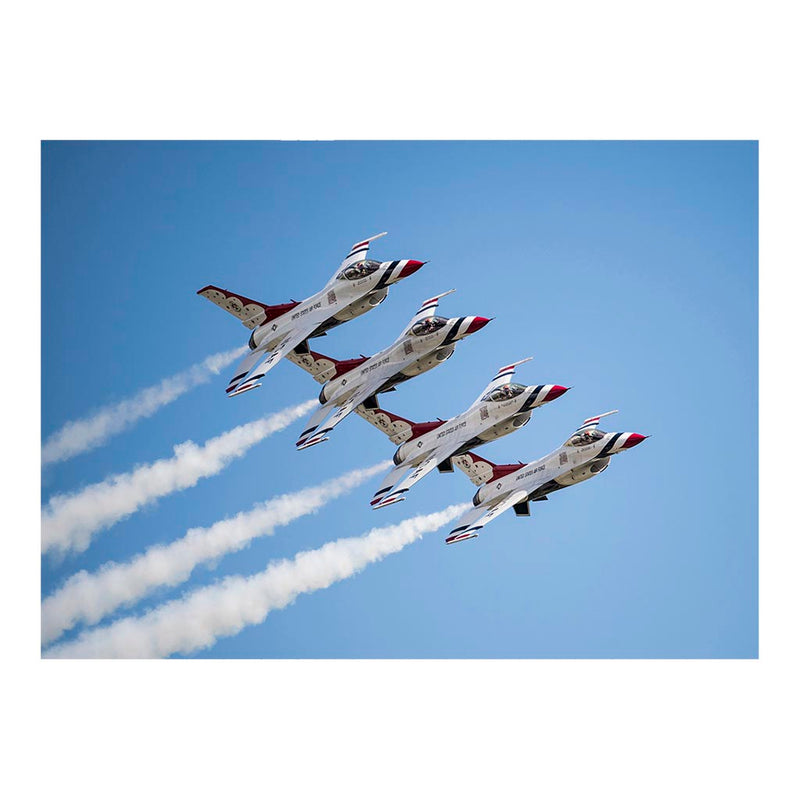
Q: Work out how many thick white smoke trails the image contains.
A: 4